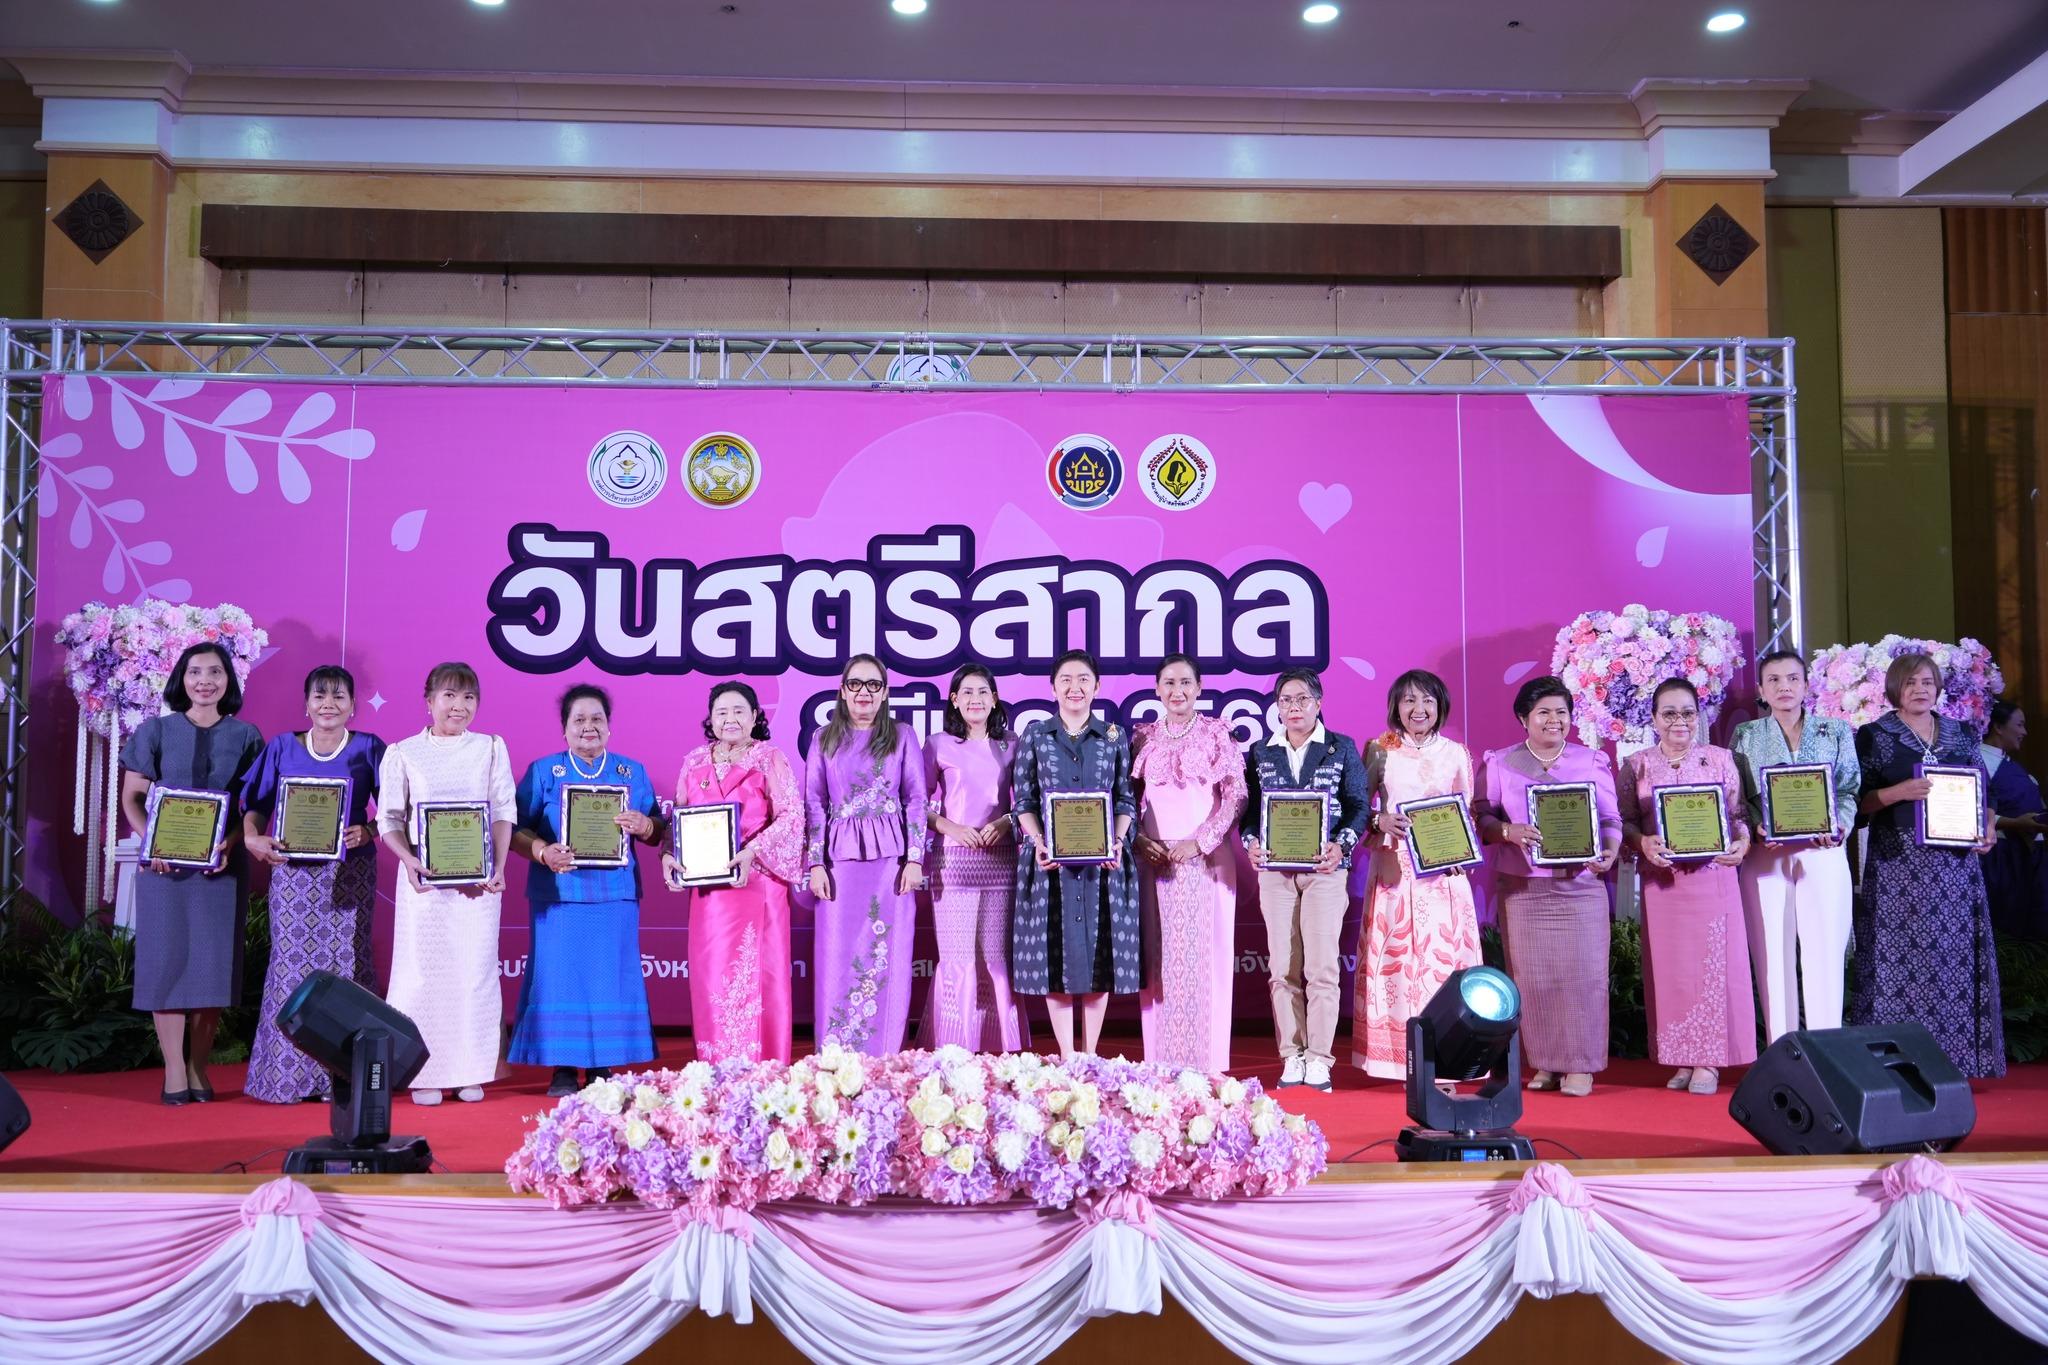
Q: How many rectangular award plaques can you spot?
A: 12